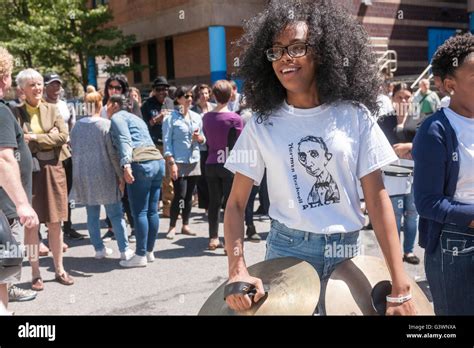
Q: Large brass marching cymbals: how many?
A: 2